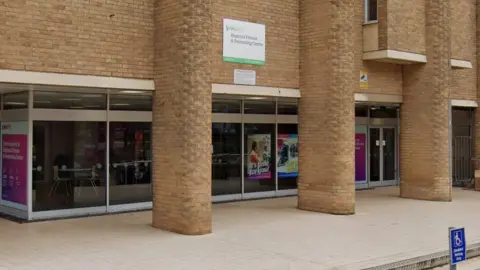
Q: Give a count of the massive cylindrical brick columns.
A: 3